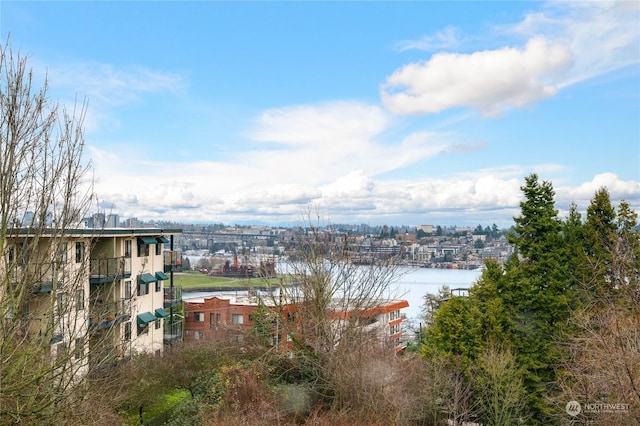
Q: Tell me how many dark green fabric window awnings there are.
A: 6